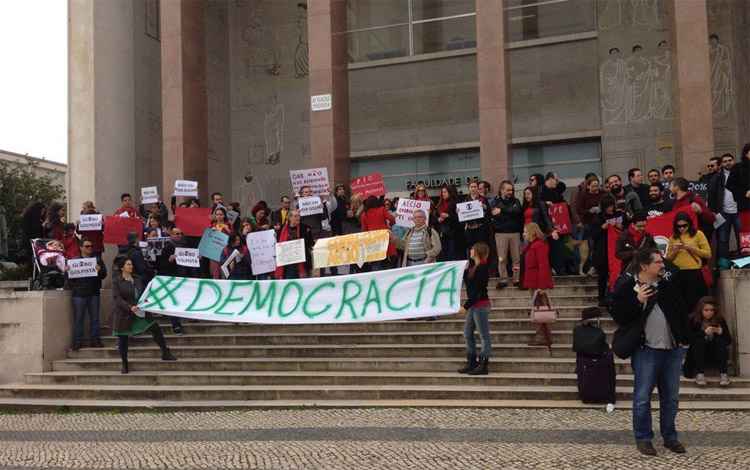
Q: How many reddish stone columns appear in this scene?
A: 4